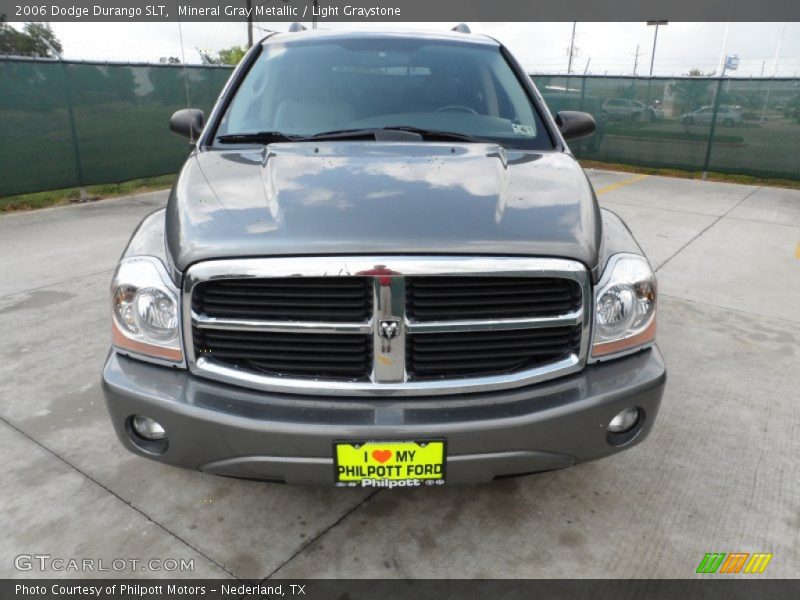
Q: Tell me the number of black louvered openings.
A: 4